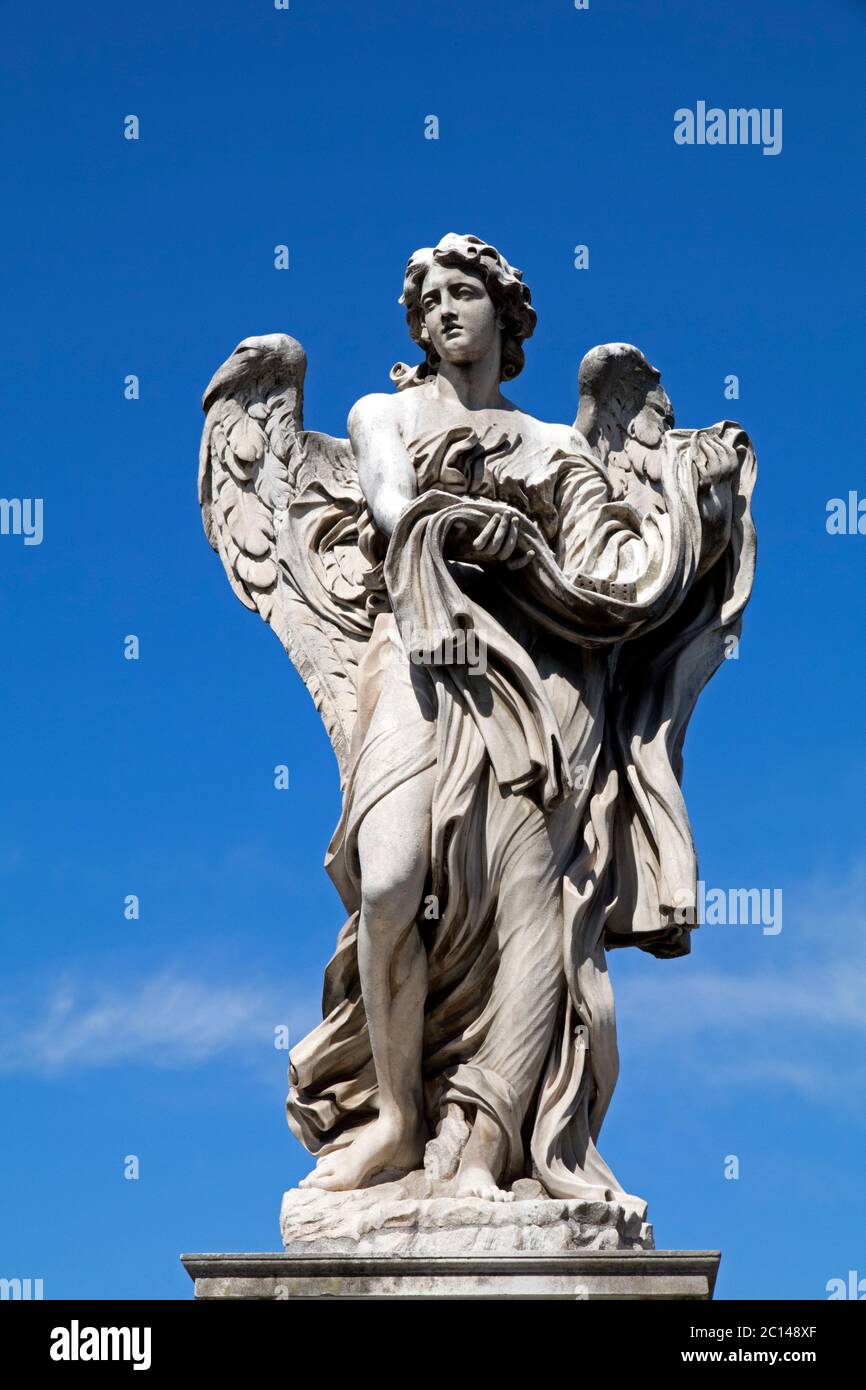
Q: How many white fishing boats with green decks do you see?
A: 0